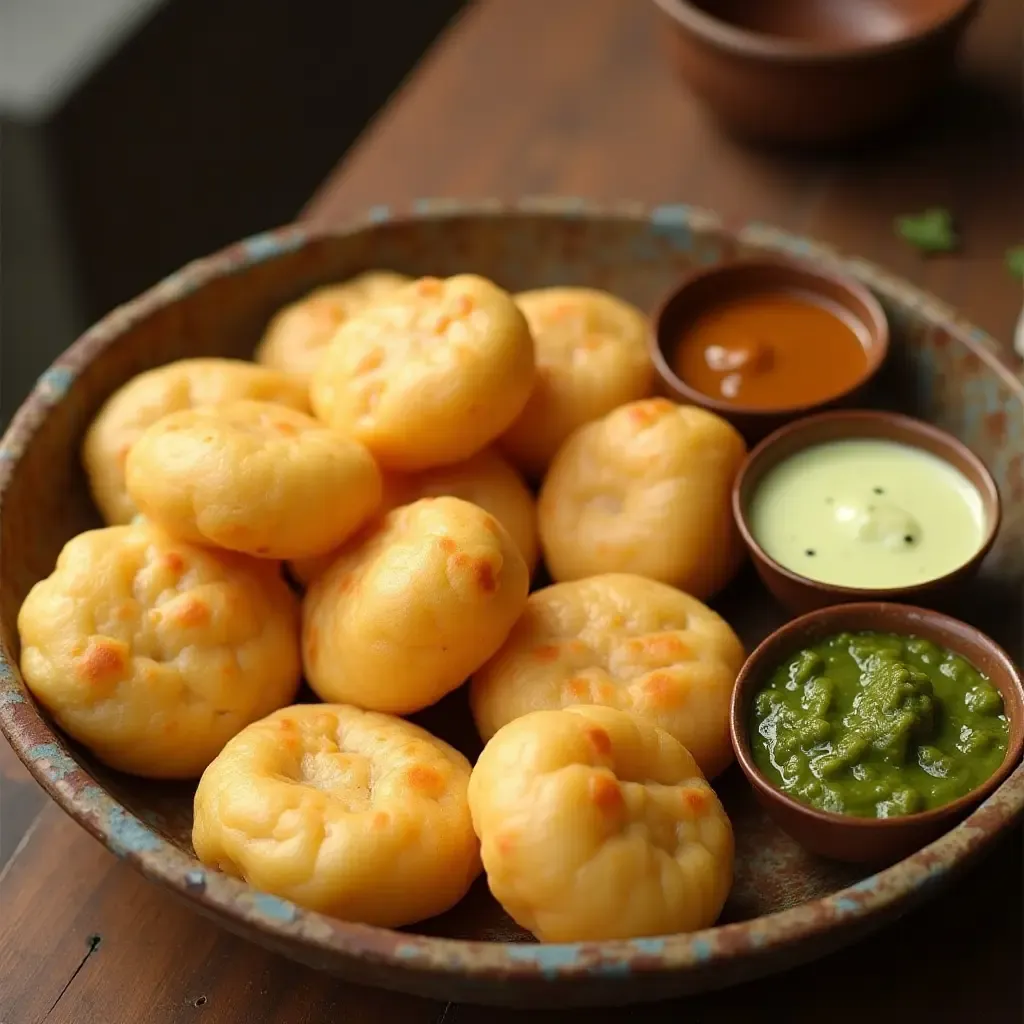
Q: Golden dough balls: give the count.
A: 12